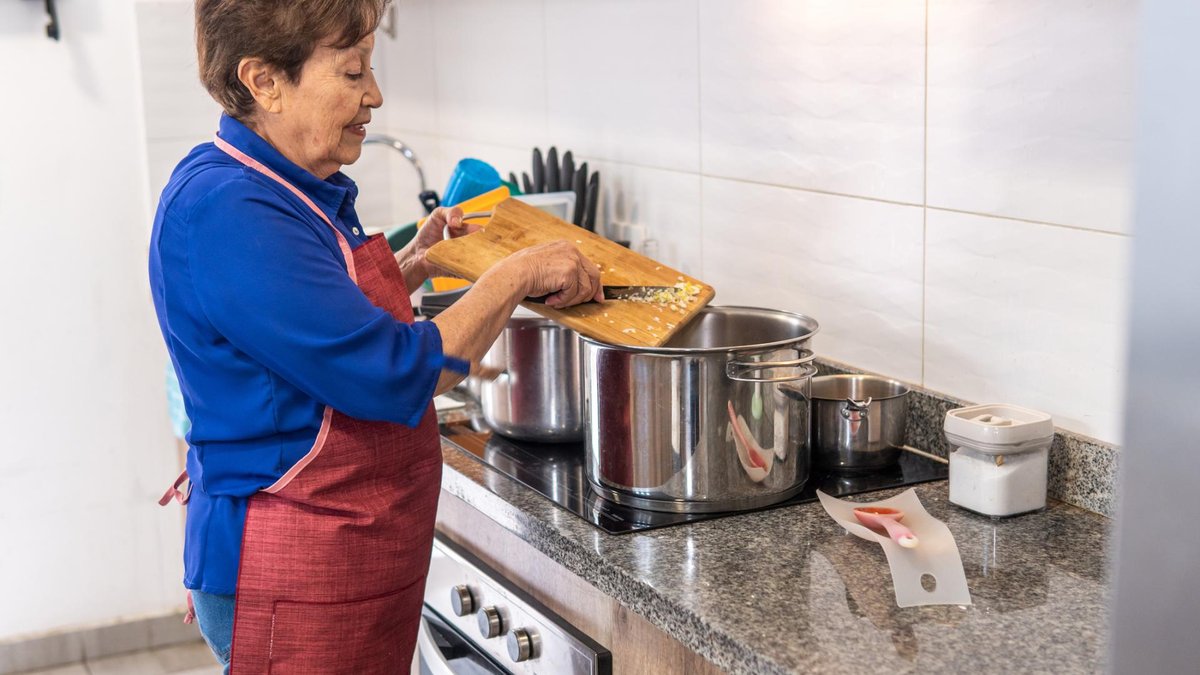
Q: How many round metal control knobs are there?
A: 3